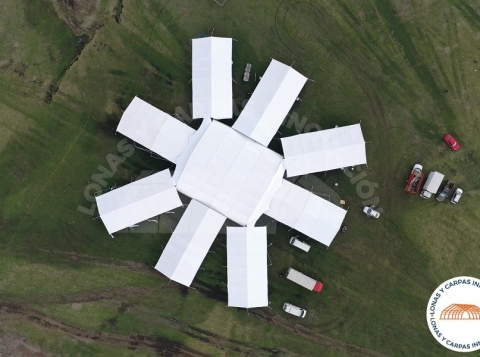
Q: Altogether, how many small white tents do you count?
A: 8